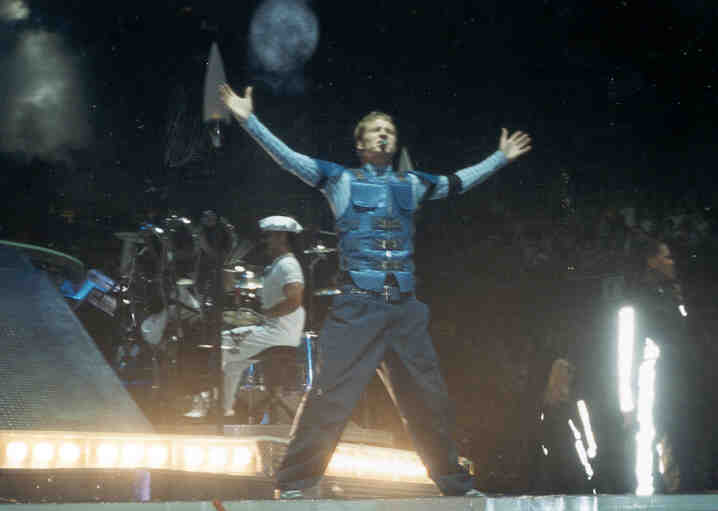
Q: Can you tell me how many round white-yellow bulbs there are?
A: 9